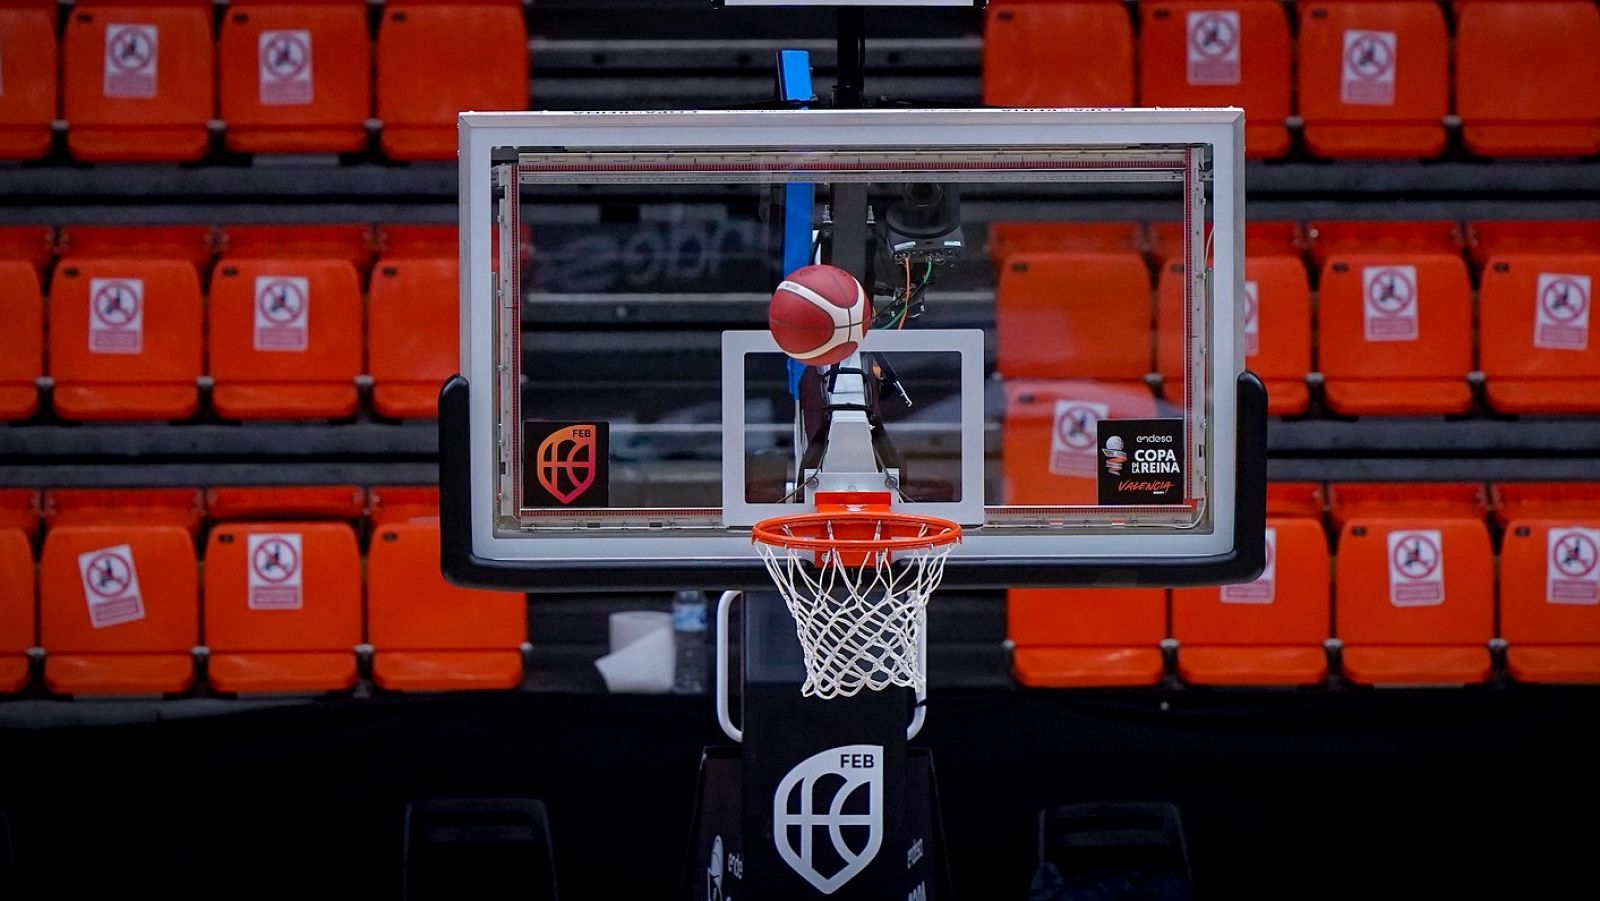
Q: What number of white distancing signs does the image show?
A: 15